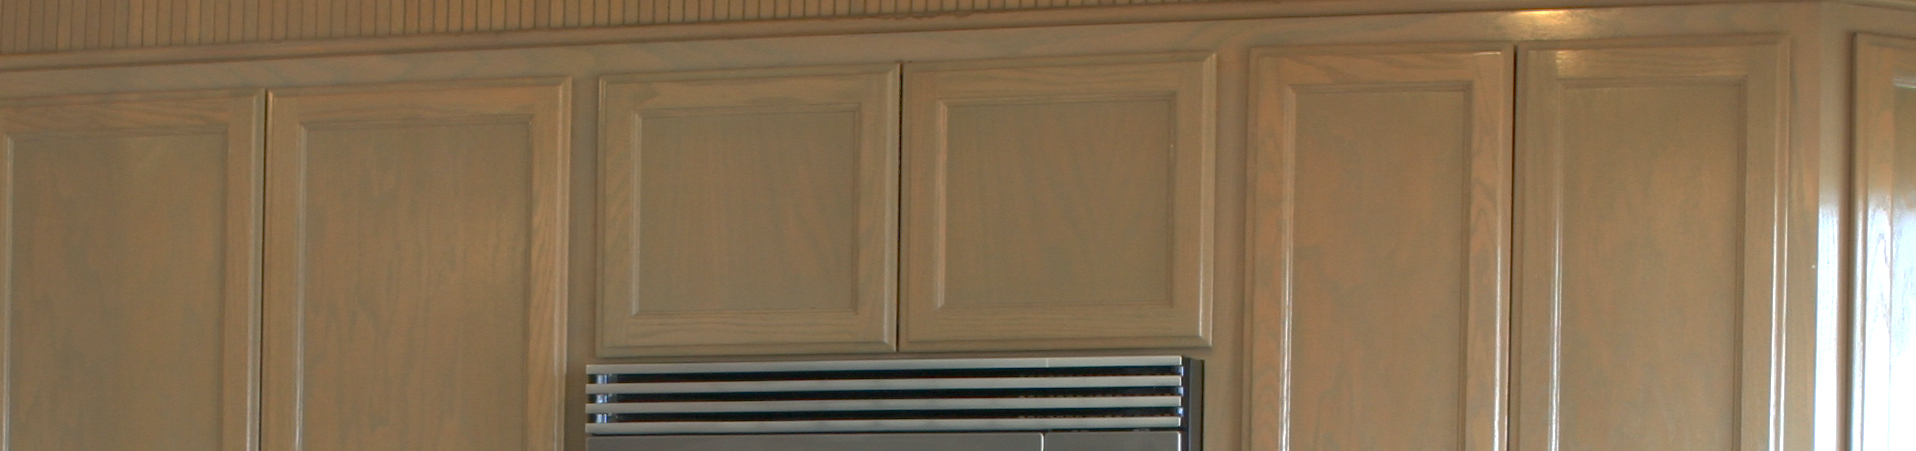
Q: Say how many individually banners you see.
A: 0